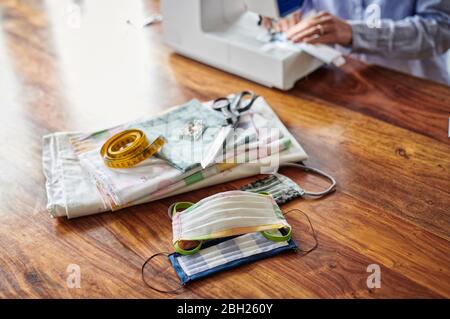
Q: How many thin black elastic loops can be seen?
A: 2